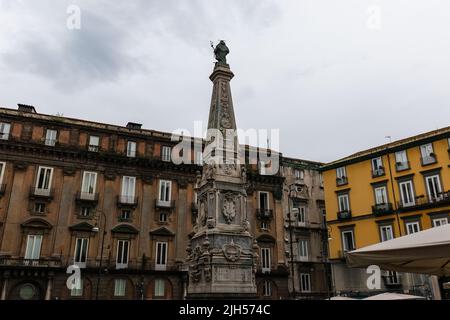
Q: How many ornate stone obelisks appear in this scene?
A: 1